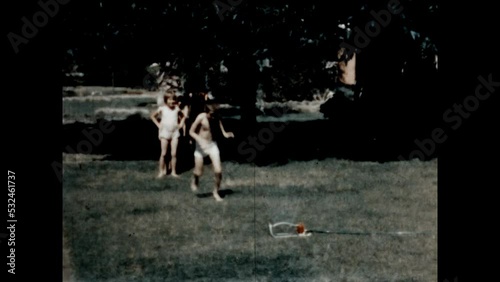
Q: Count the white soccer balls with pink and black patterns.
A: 0